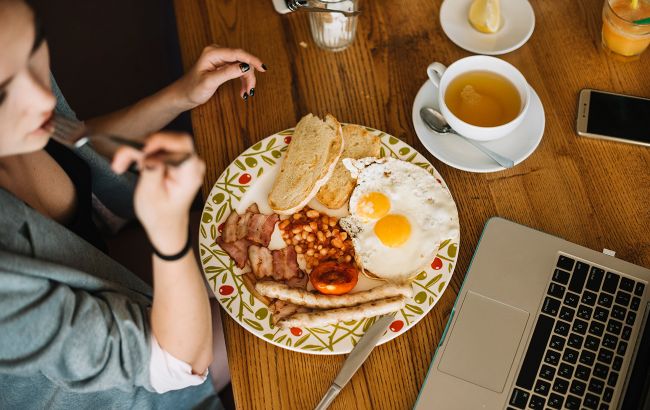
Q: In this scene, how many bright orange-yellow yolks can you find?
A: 2